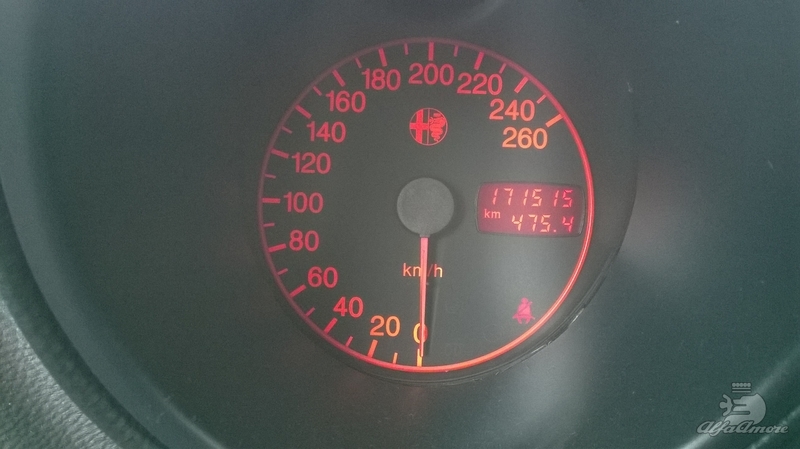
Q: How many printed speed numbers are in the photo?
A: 14